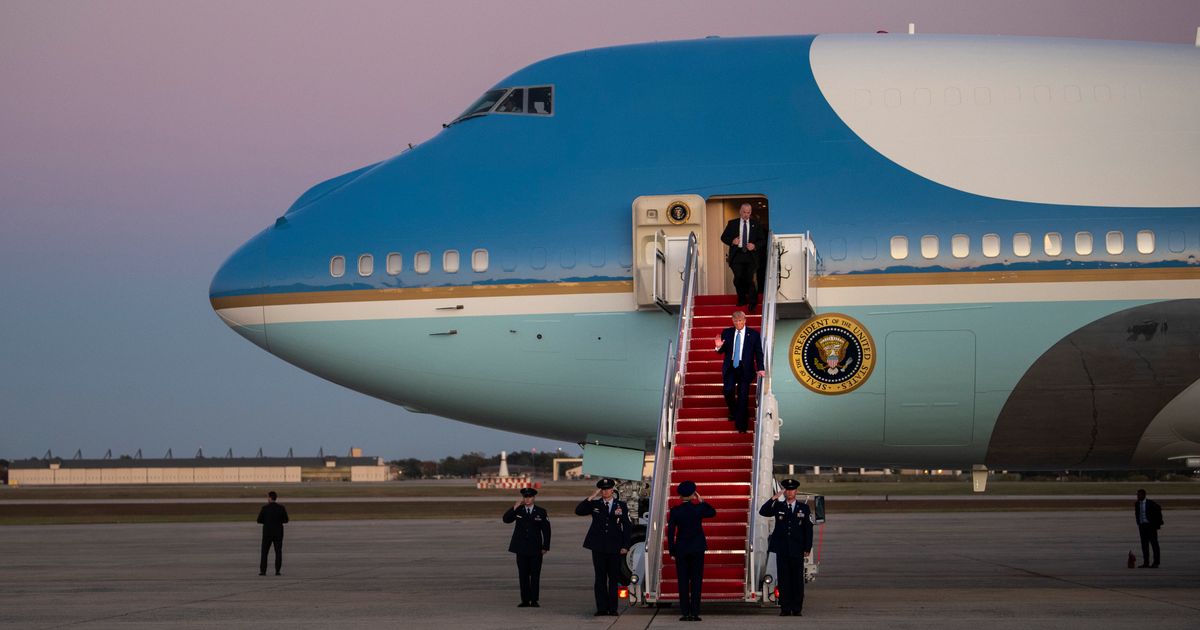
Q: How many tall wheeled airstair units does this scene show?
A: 1